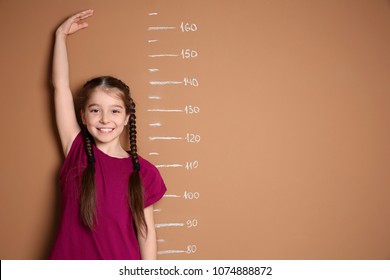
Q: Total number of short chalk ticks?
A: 8